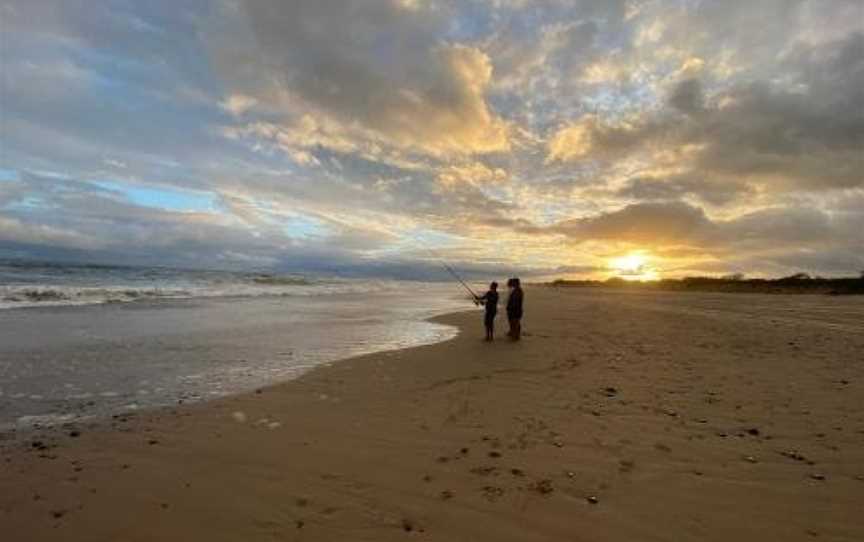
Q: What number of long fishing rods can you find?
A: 1